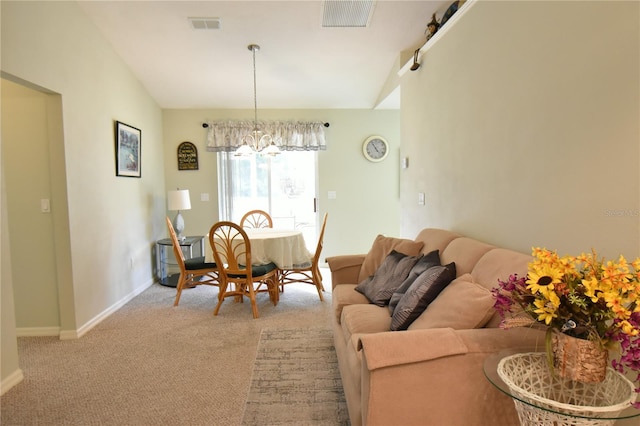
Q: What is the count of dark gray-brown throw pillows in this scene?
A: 3